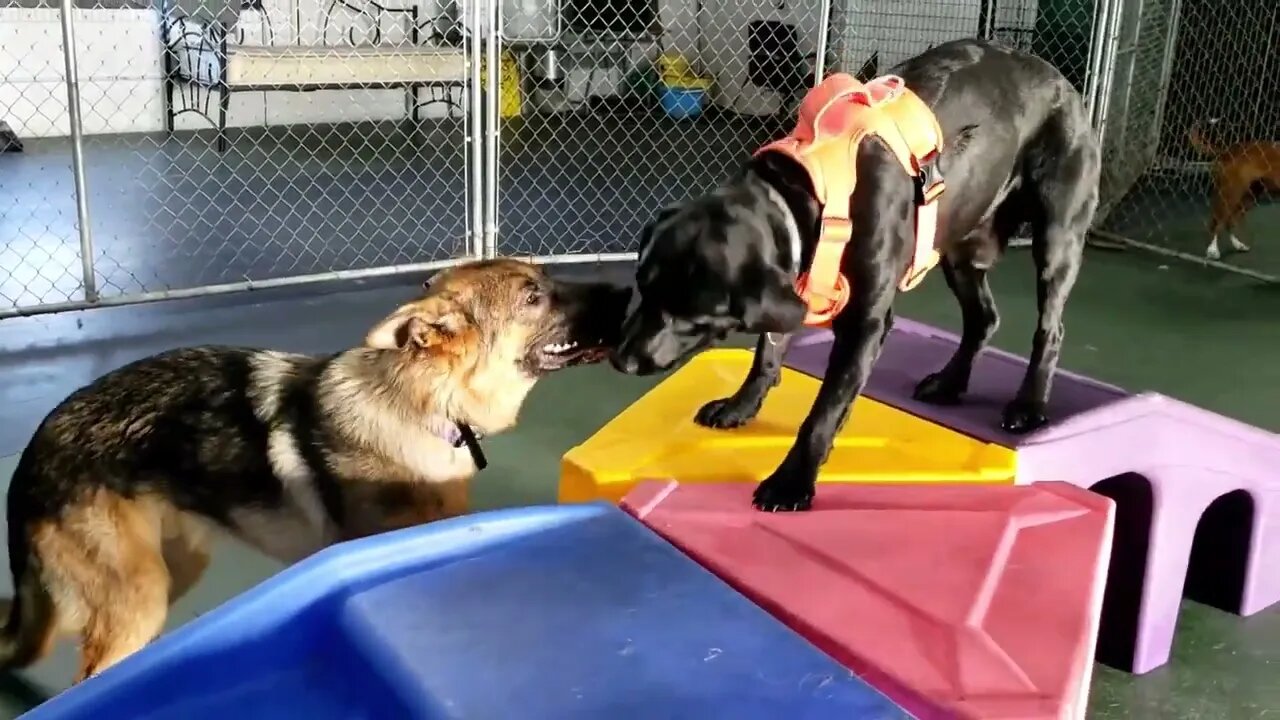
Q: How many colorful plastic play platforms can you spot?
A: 4